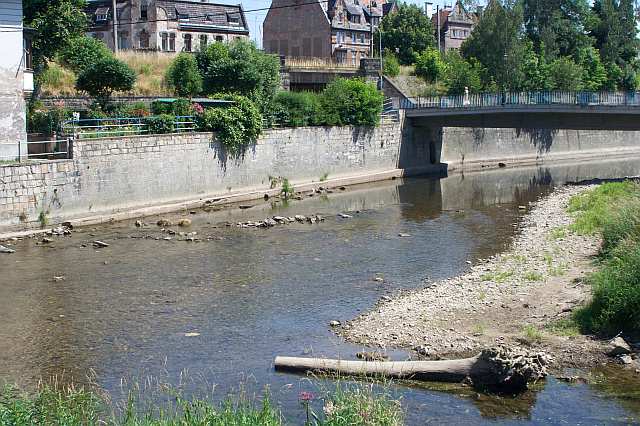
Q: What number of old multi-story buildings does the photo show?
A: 3